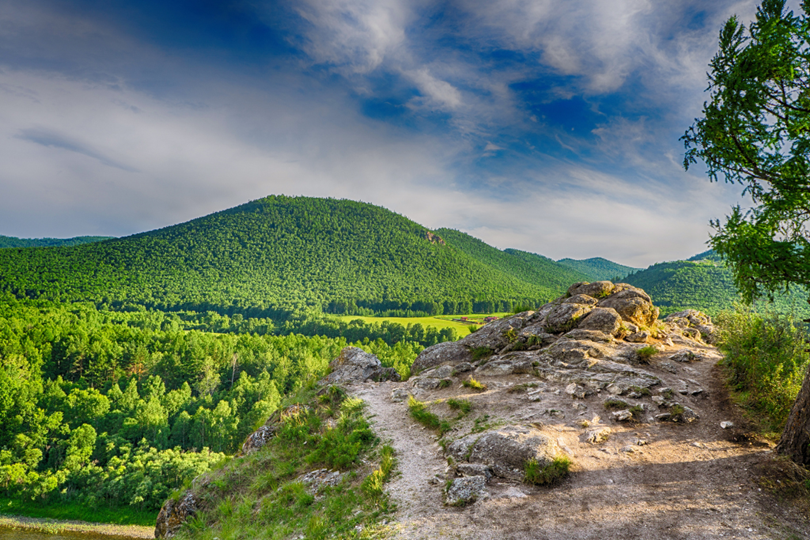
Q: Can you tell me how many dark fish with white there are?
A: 0